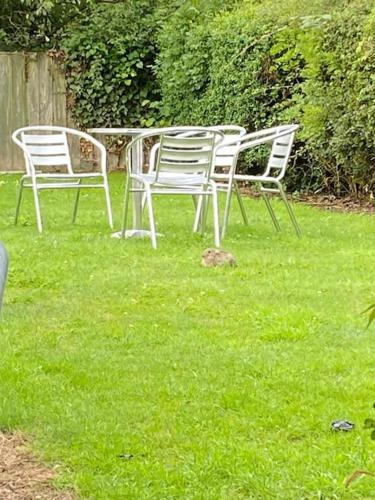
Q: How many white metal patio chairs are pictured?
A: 4